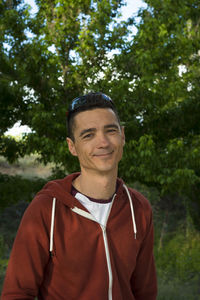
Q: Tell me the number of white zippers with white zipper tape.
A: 1